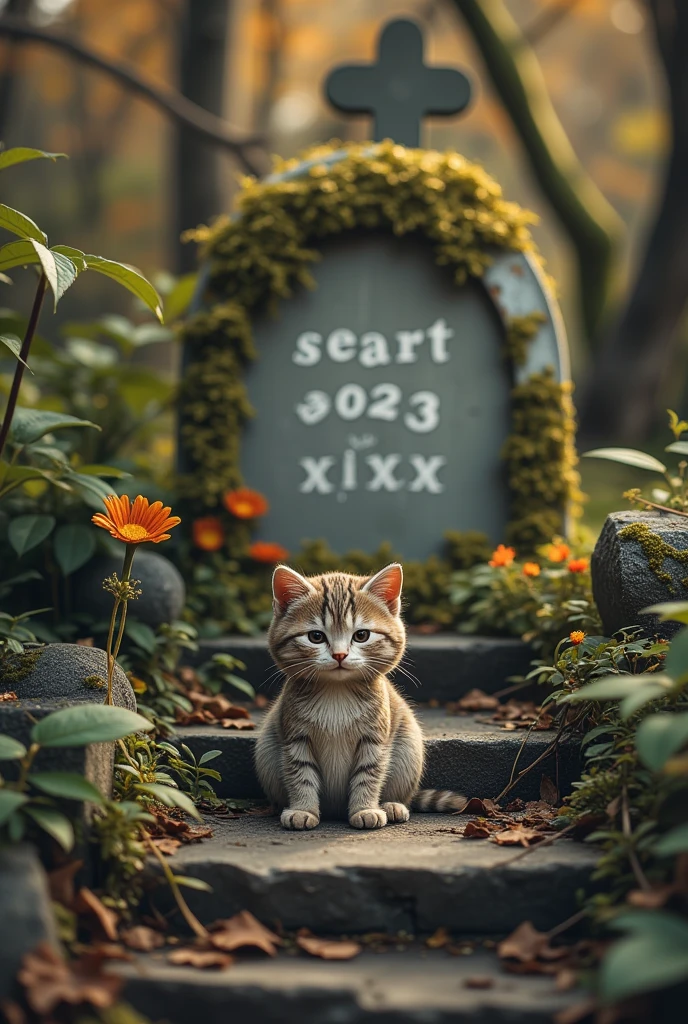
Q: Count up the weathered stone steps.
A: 4